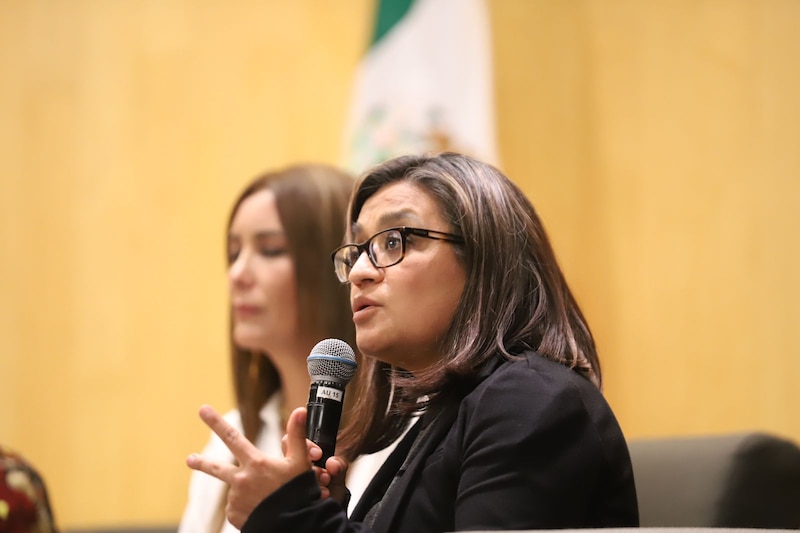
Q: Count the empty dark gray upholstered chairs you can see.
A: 1